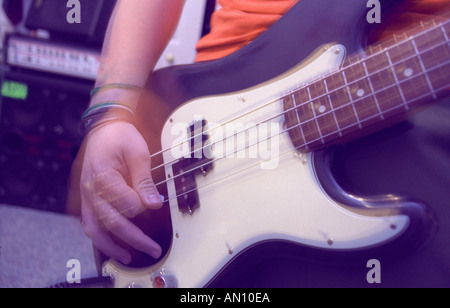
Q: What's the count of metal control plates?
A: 0